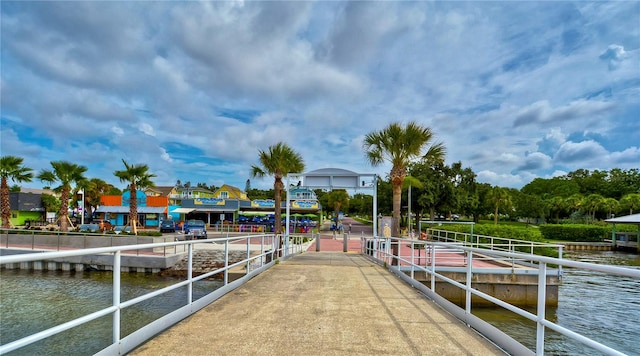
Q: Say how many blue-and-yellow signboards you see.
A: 3